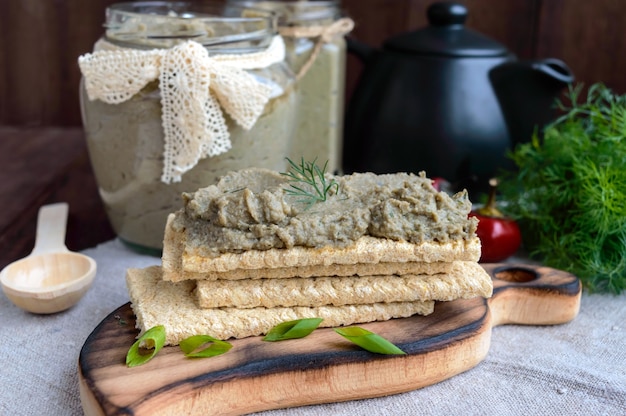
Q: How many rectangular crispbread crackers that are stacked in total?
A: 4